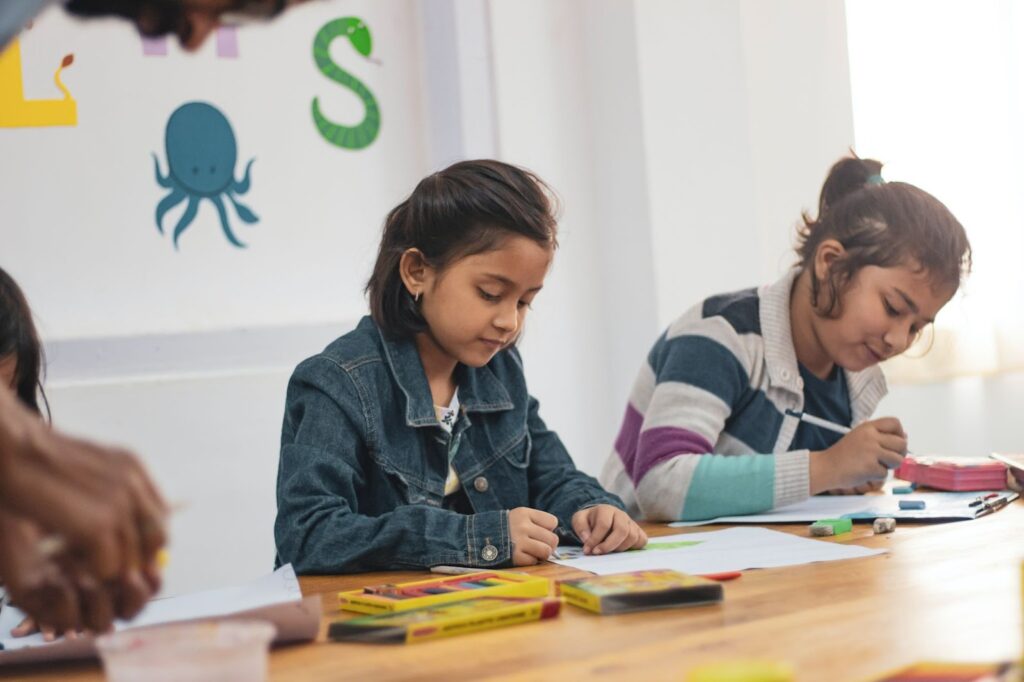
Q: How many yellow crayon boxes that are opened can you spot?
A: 1